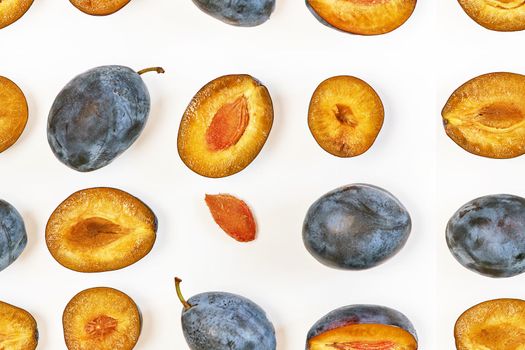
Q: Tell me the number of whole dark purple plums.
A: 6